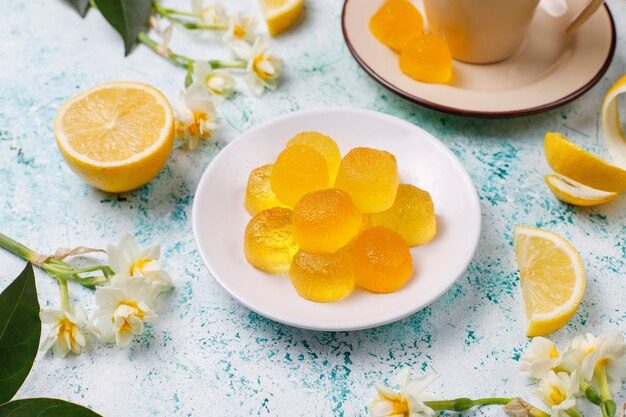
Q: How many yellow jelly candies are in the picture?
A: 11